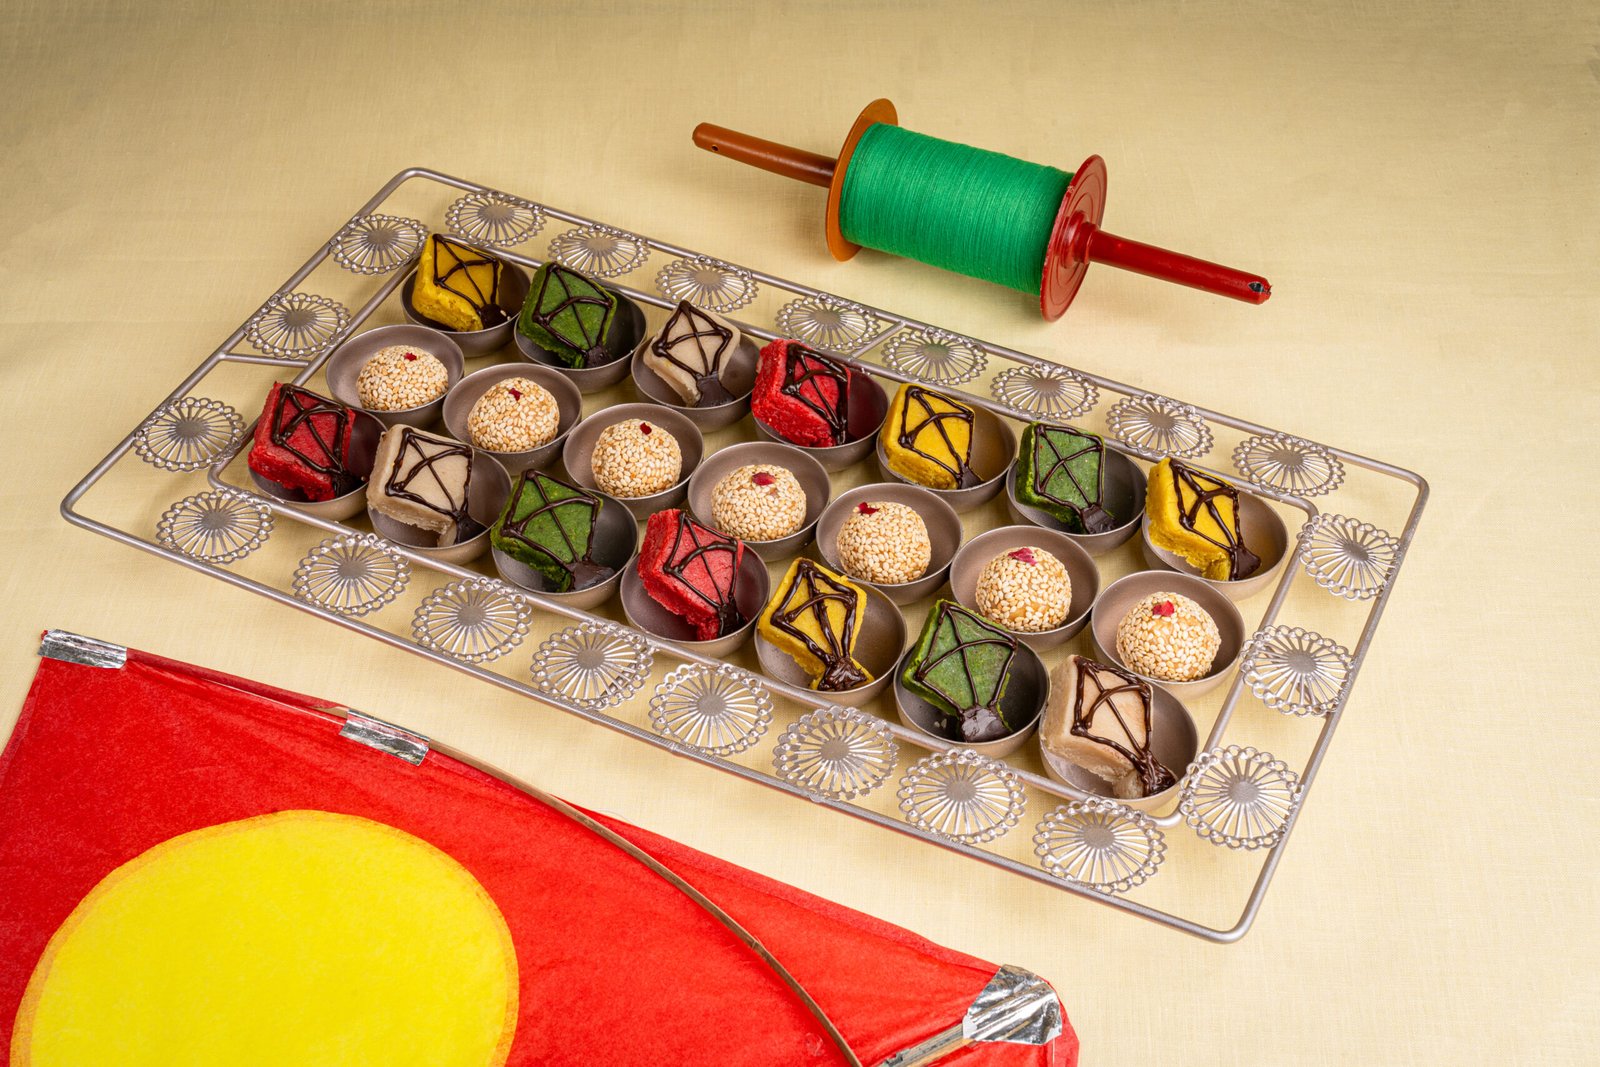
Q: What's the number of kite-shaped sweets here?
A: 14